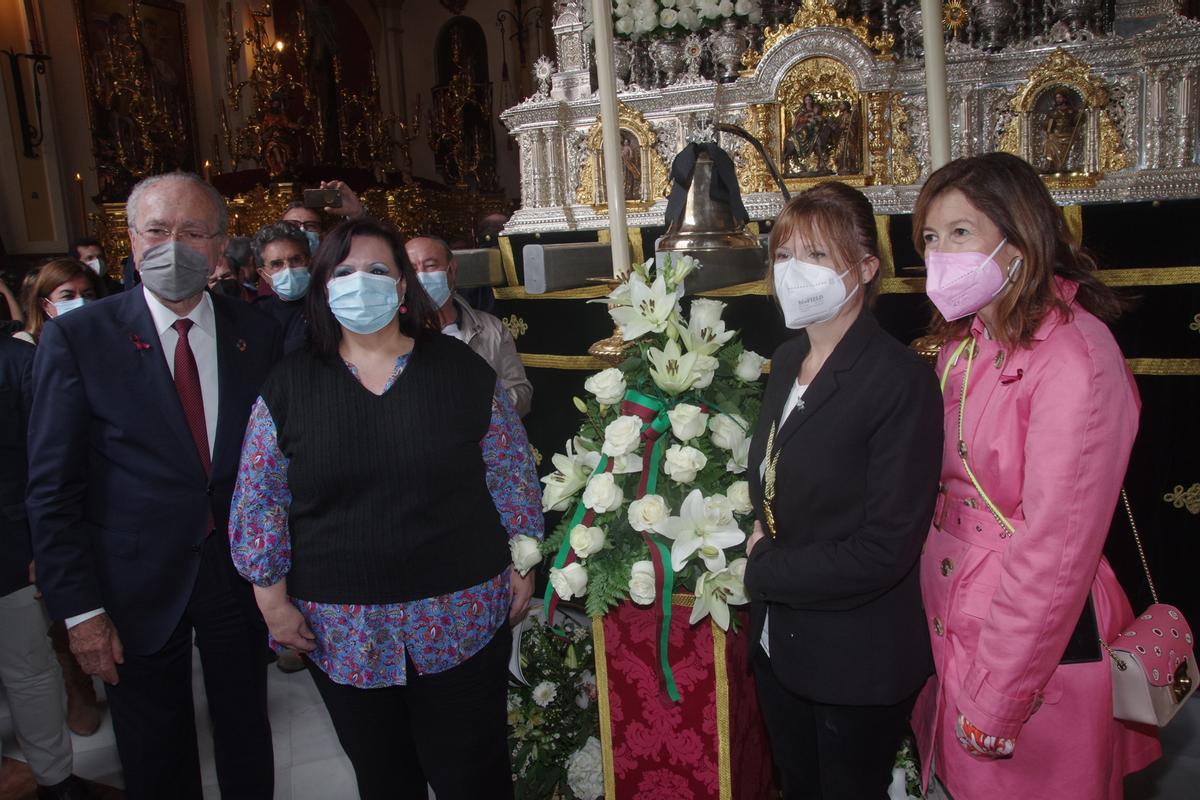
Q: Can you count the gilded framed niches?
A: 3